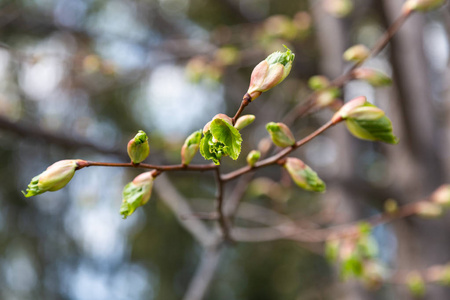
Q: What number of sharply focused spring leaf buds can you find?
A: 11